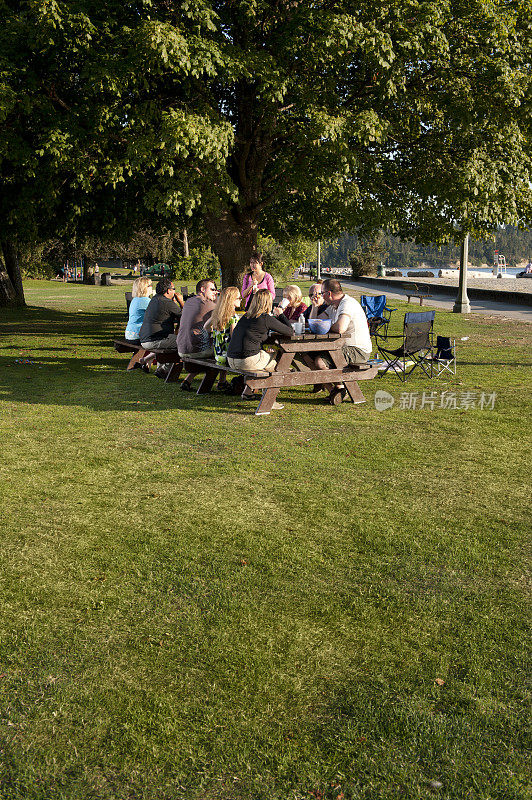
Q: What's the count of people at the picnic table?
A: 9